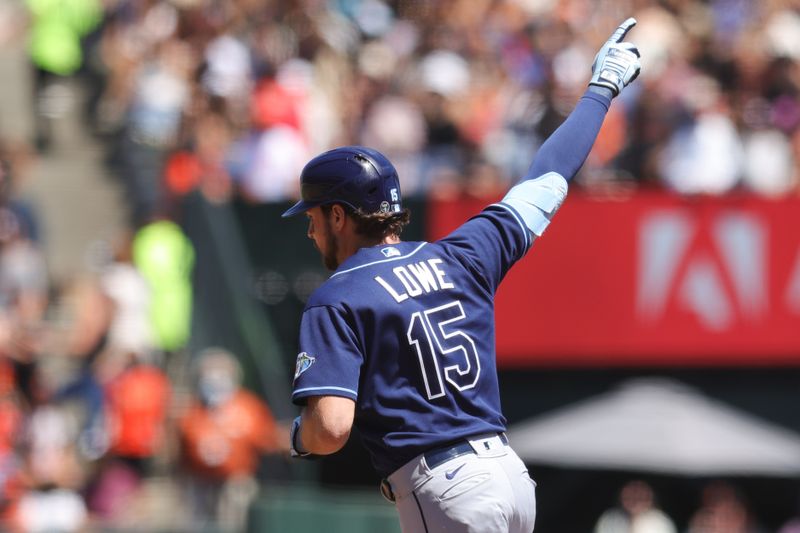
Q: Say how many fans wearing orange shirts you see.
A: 2